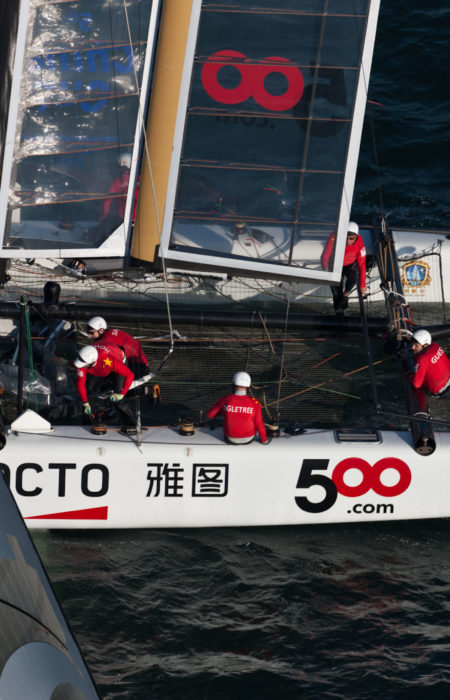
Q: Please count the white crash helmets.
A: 6